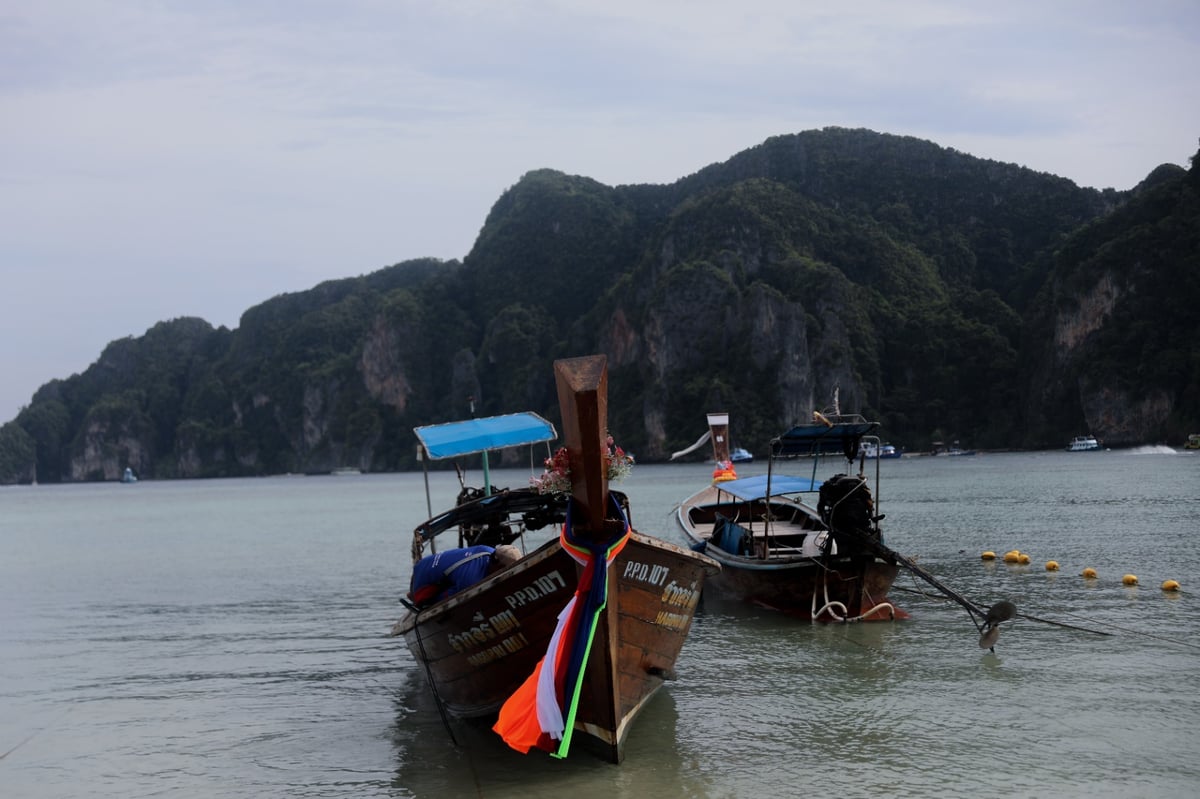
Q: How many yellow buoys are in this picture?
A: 8